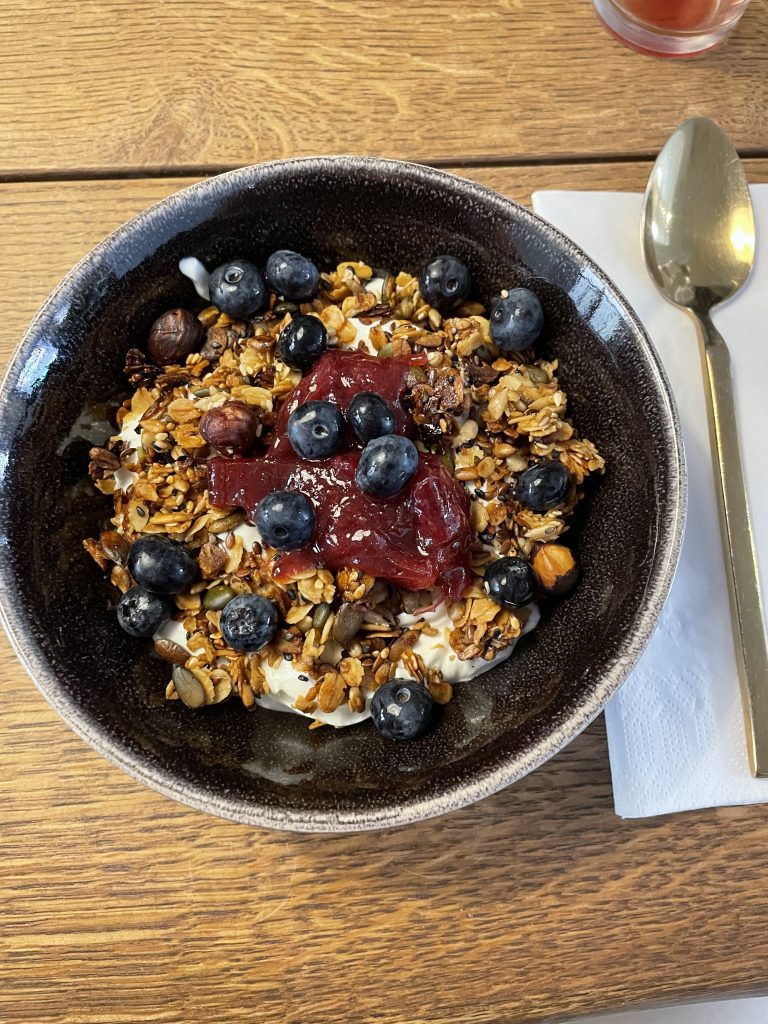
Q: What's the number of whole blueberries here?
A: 15